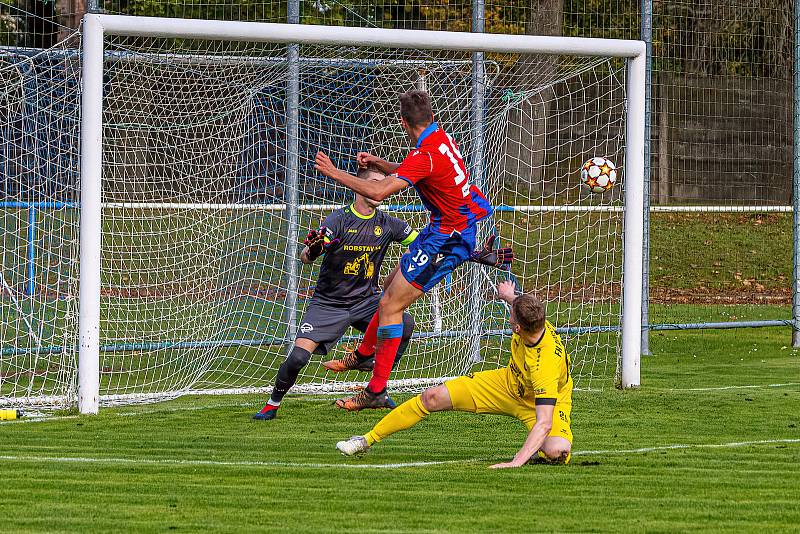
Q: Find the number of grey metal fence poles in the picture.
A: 5